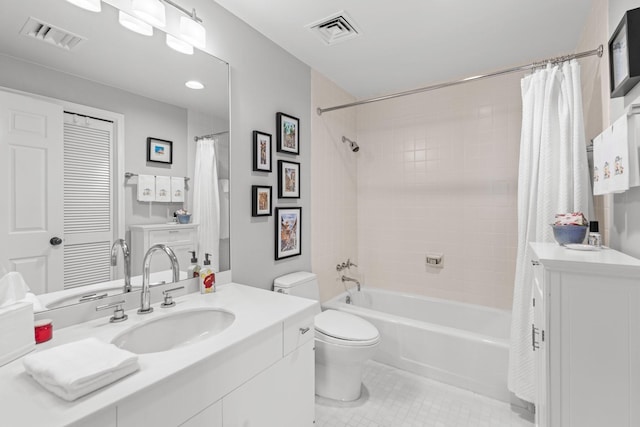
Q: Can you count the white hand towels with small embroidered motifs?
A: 3